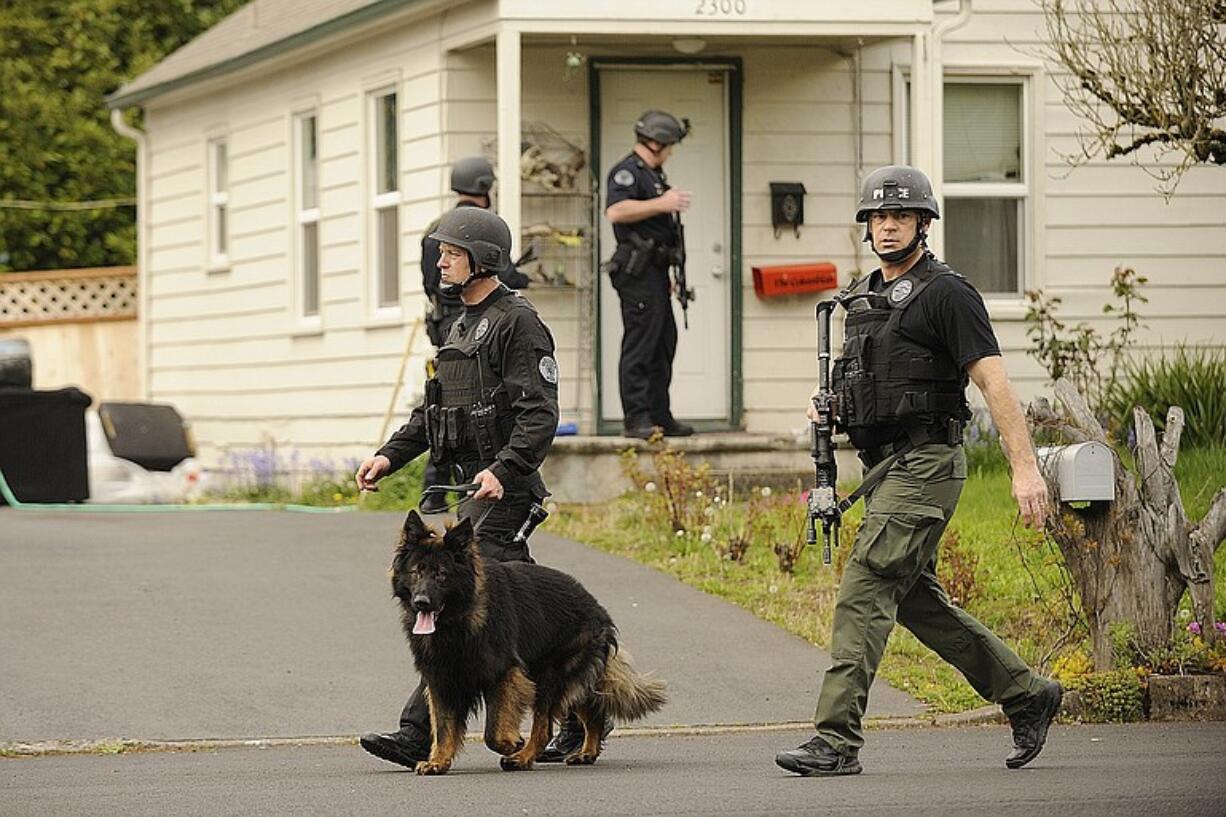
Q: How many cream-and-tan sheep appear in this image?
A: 0